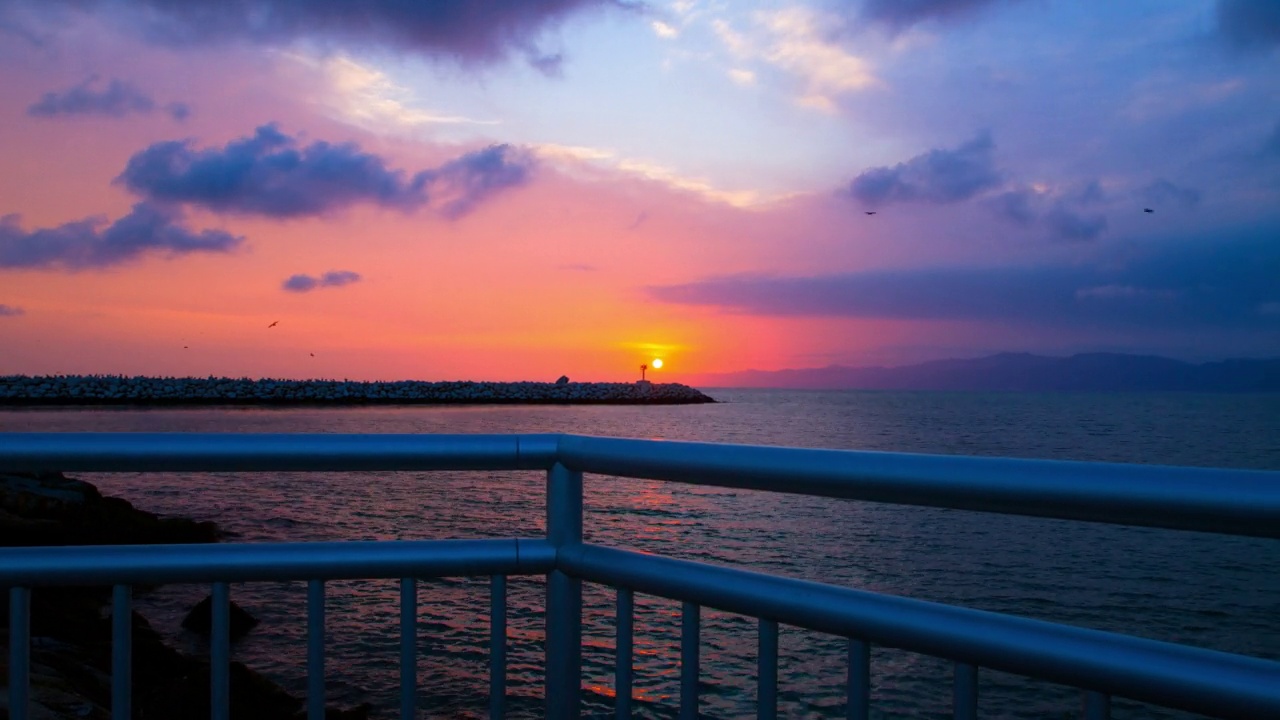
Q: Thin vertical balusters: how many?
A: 12